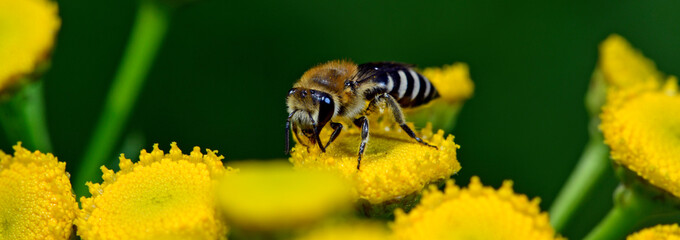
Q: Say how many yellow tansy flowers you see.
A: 11